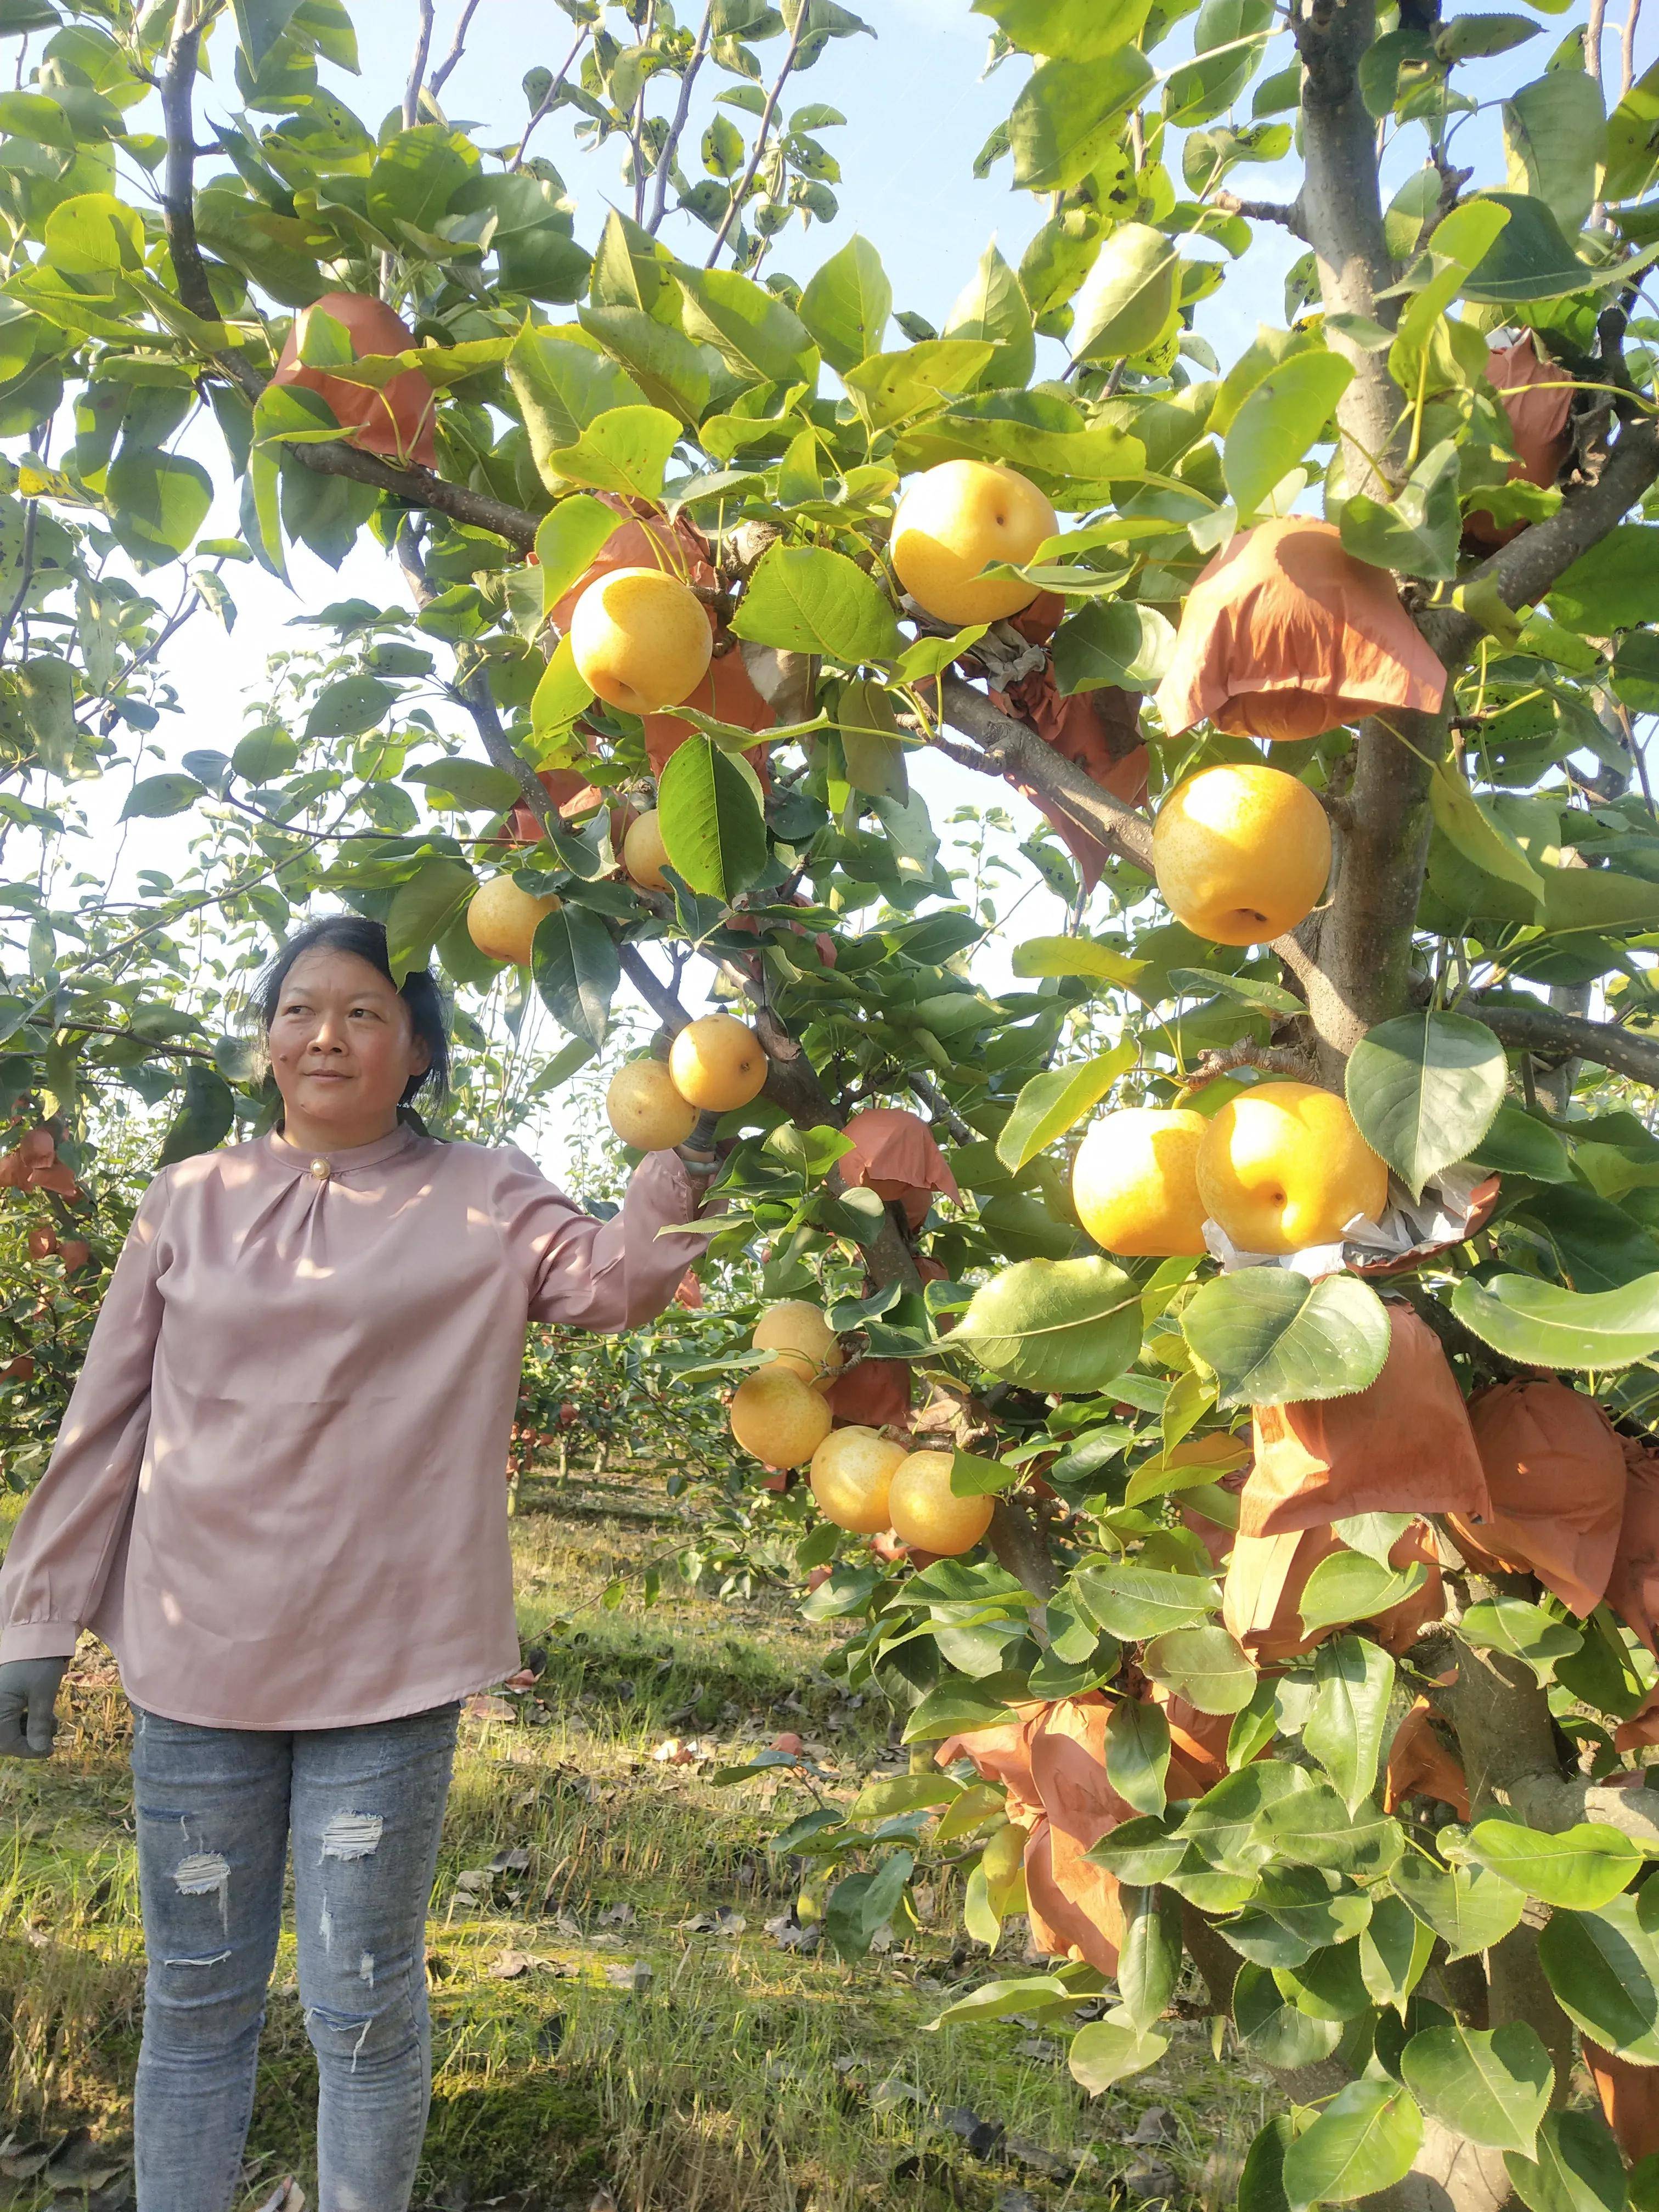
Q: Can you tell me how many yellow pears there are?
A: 13